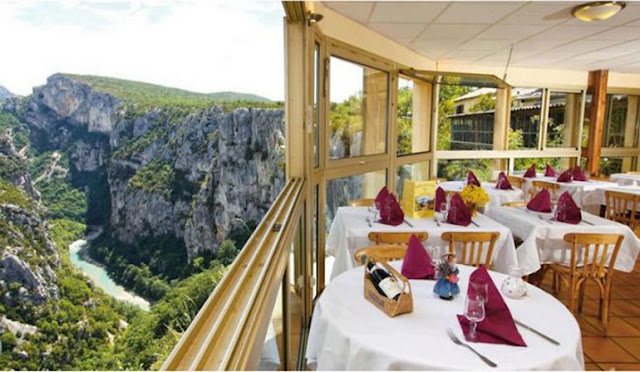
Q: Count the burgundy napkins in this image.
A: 14